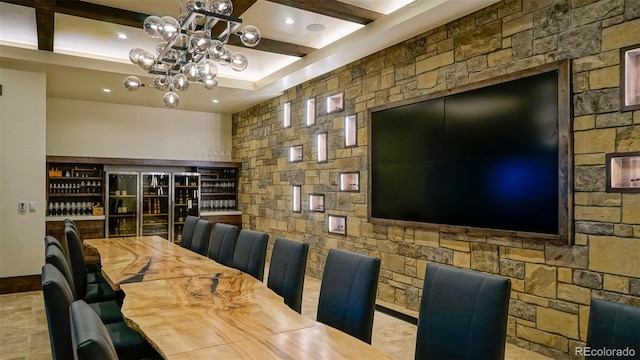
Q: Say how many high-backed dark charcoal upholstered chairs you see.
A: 15